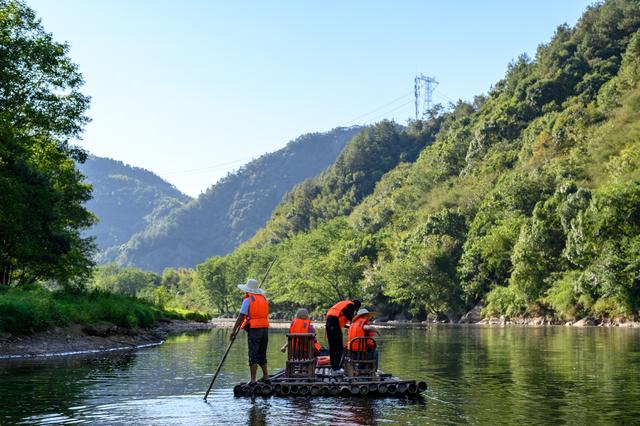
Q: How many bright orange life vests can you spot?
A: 4